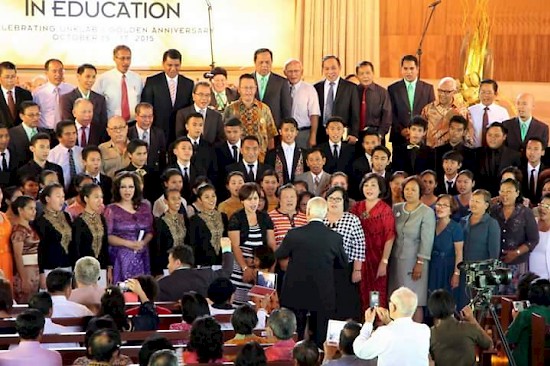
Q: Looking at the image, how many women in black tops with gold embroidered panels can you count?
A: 4